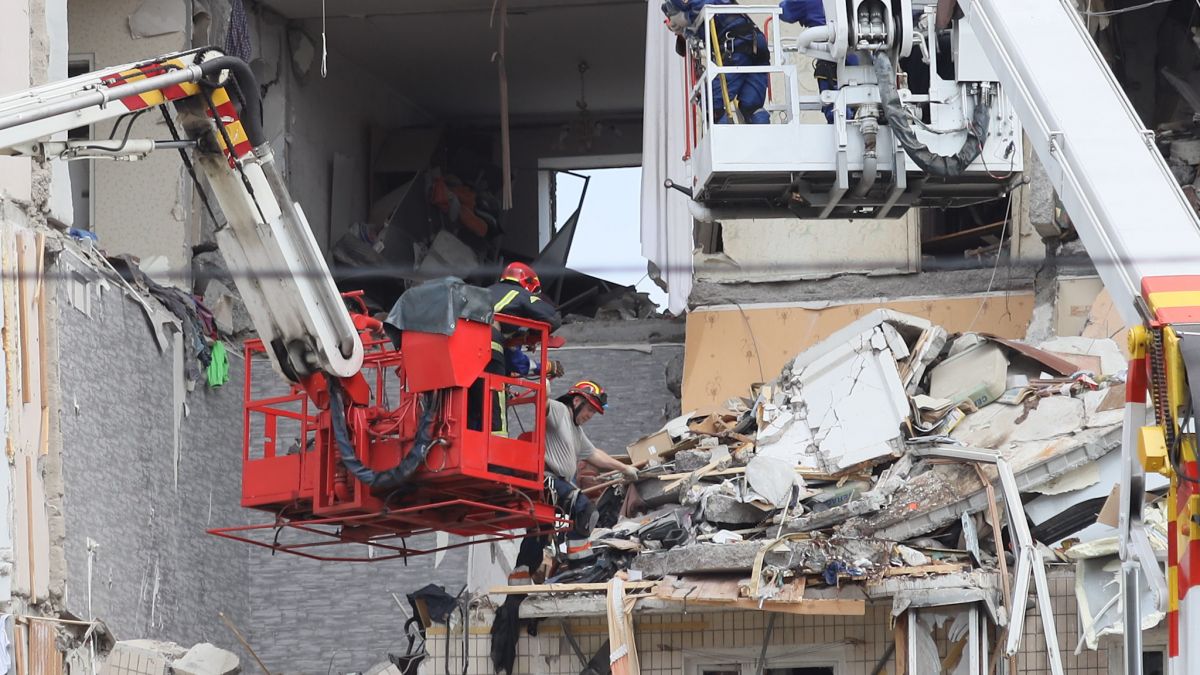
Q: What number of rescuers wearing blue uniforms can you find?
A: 2